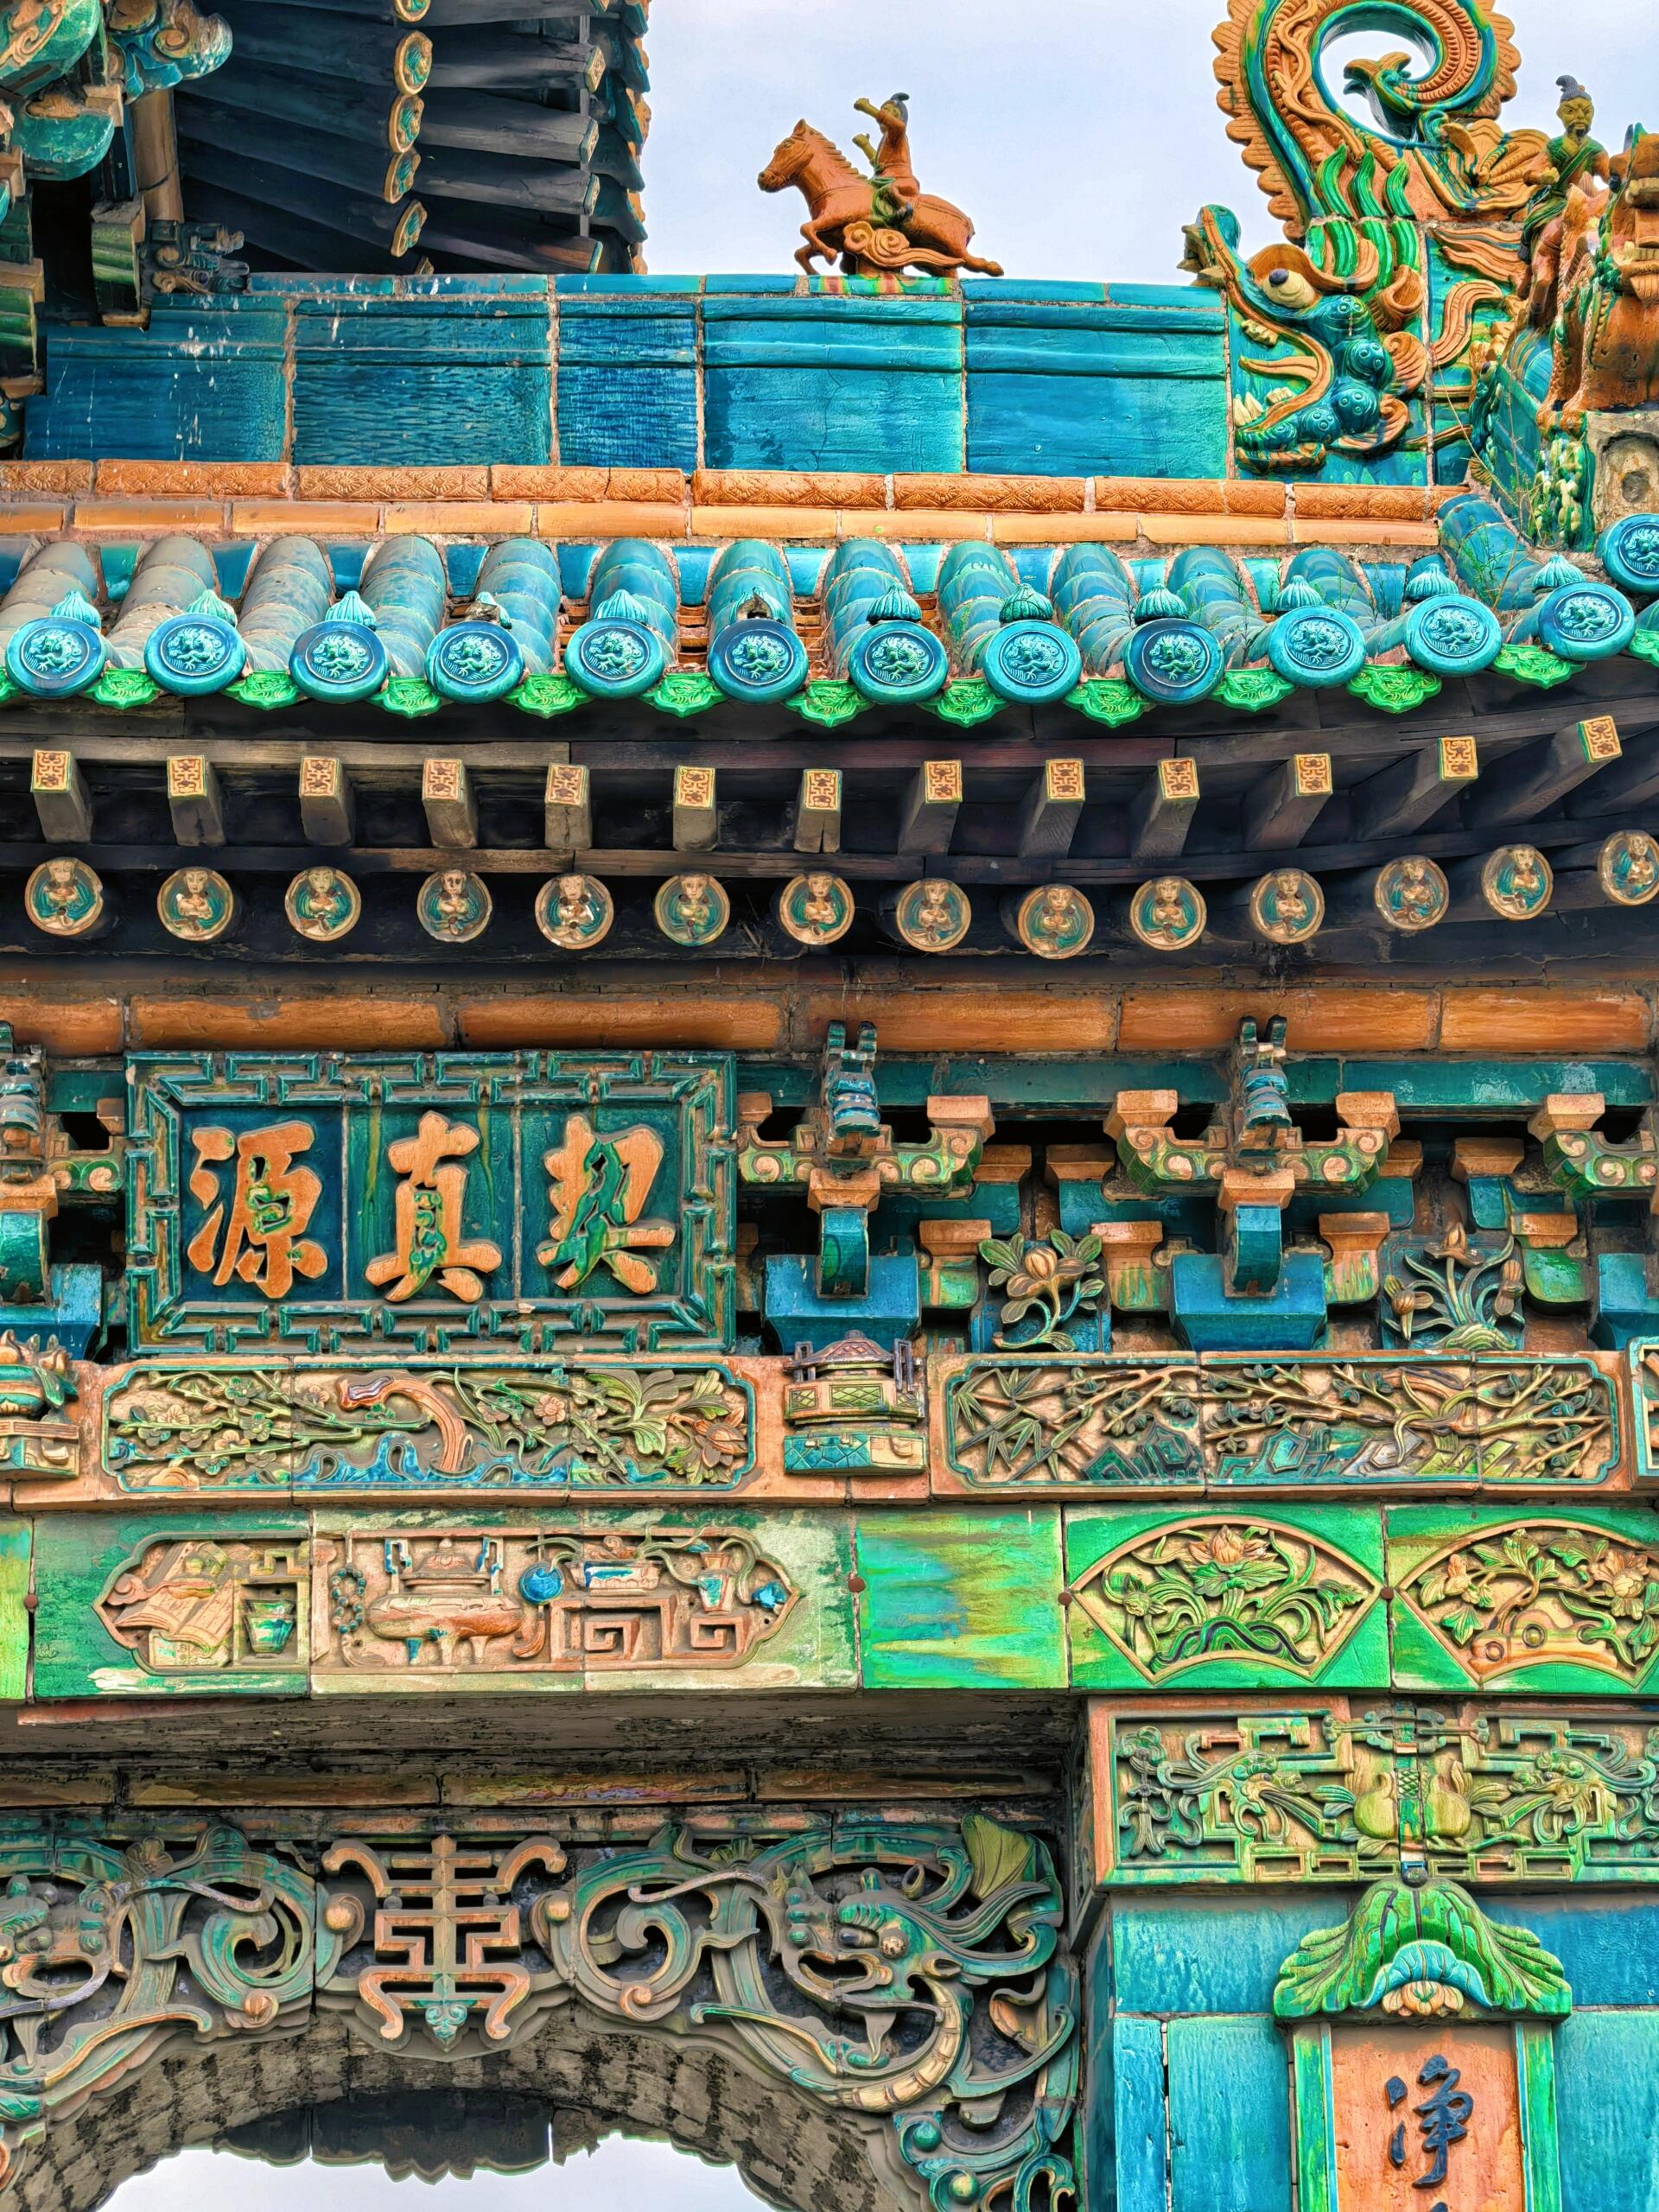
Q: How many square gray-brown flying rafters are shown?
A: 13